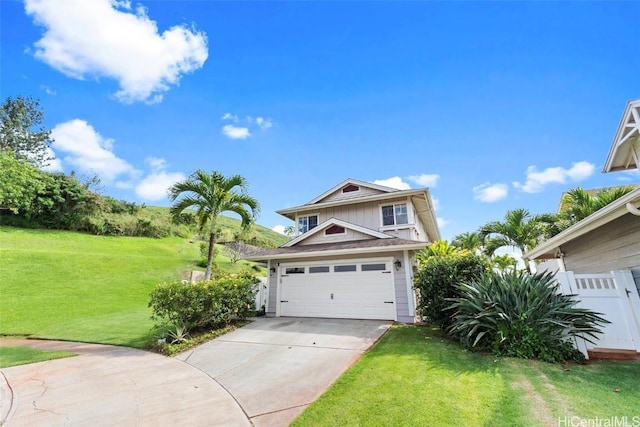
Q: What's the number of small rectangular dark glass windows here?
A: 4